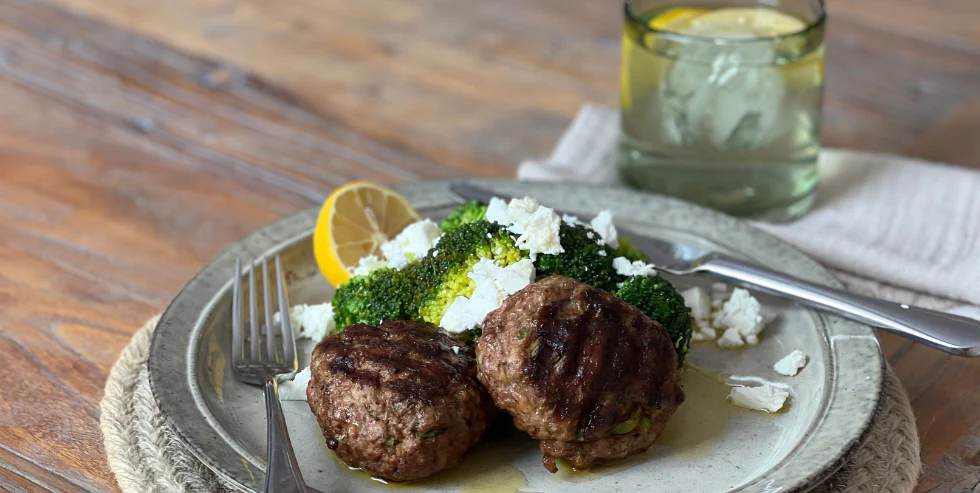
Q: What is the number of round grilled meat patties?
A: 2